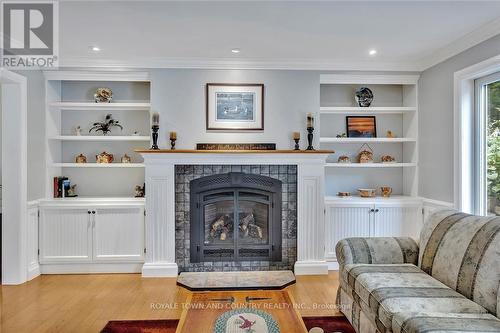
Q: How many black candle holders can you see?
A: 4